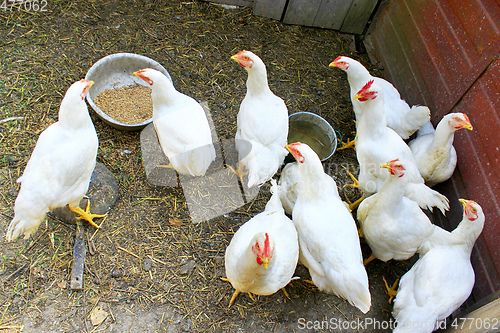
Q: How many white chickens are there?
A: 11